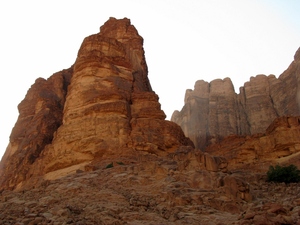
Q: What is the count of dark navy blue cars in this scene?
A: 0